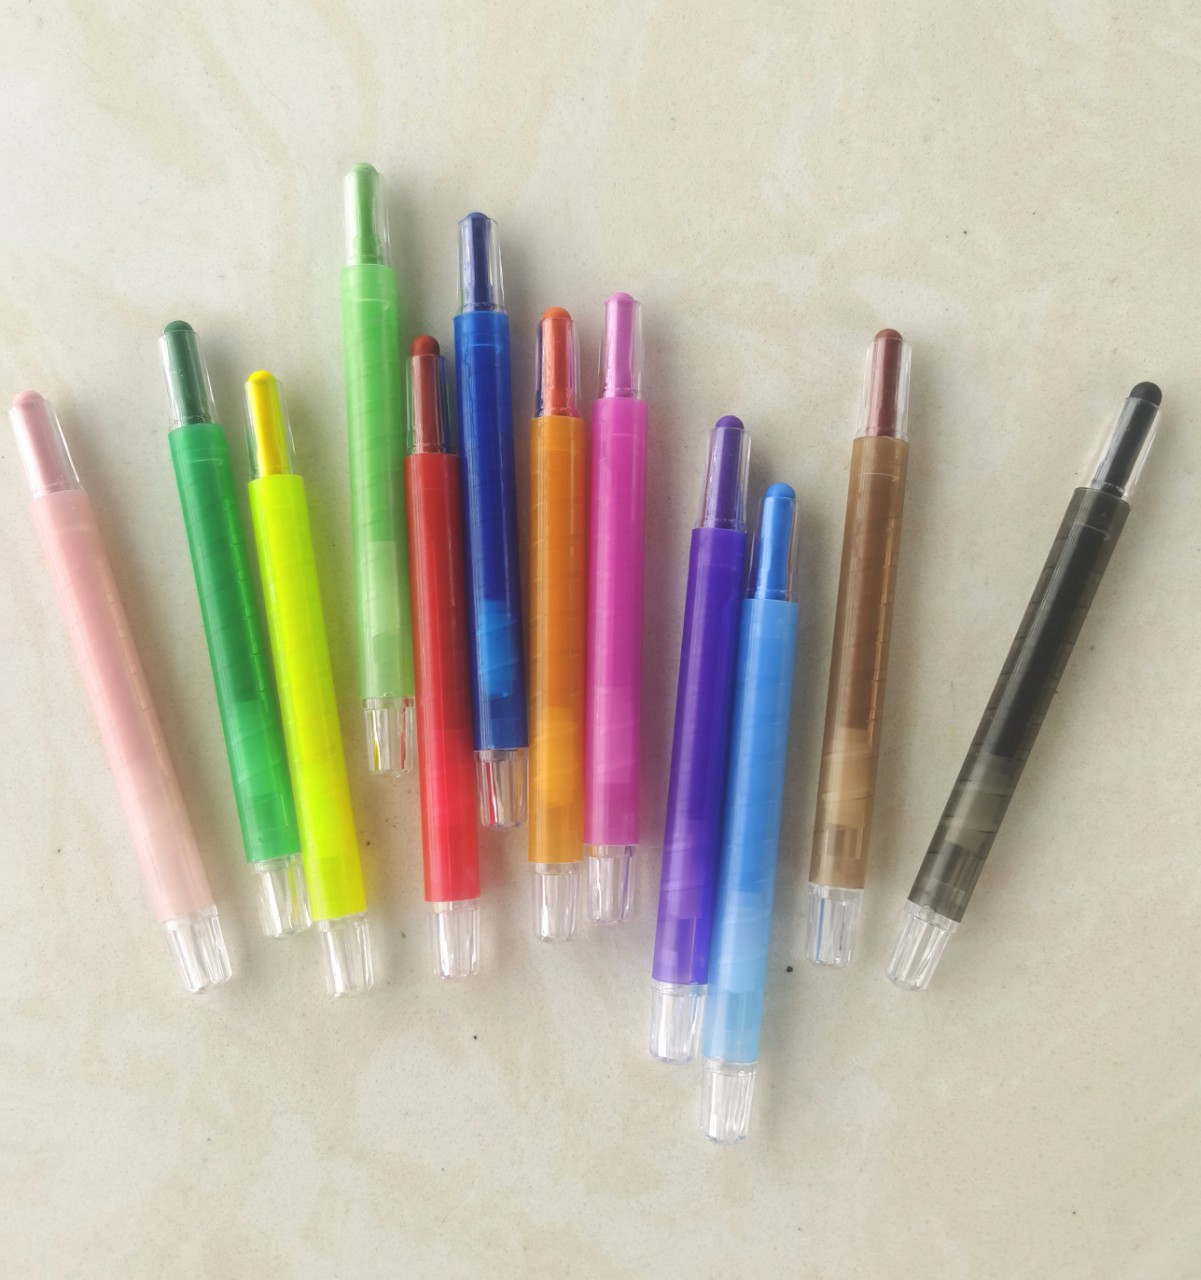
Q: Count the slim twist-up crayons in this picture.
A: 12